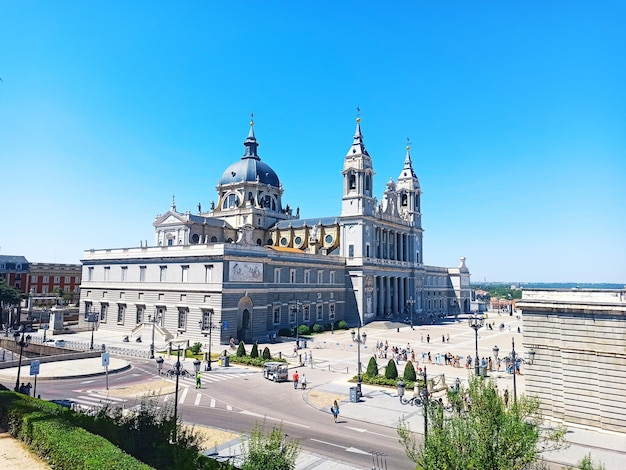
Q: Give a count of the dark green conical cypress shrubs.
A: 6